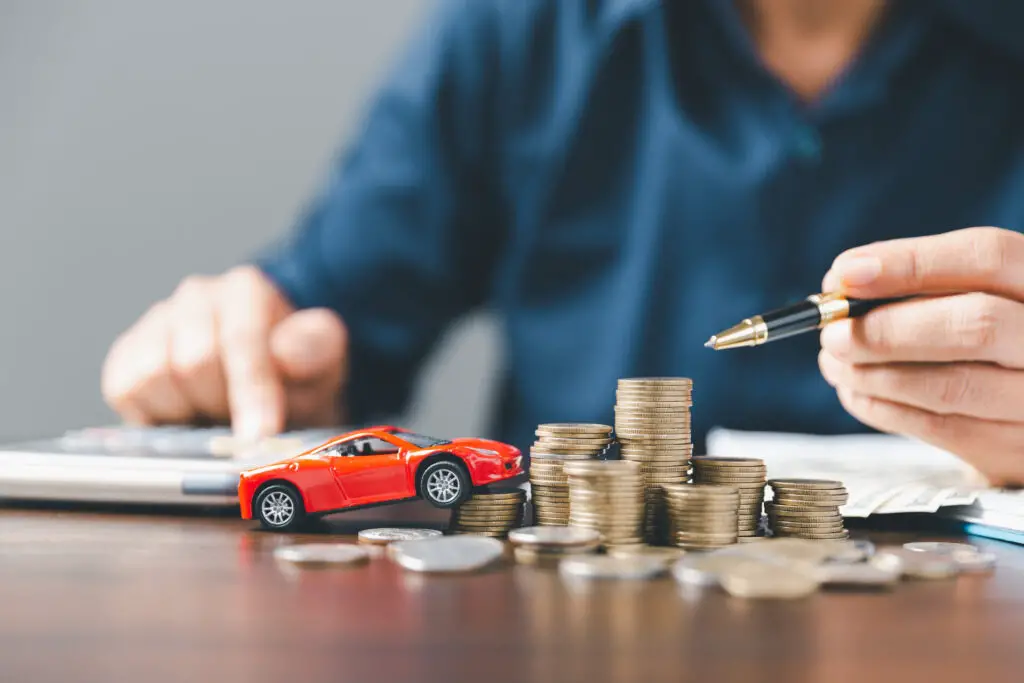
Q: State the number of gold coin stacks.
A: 7